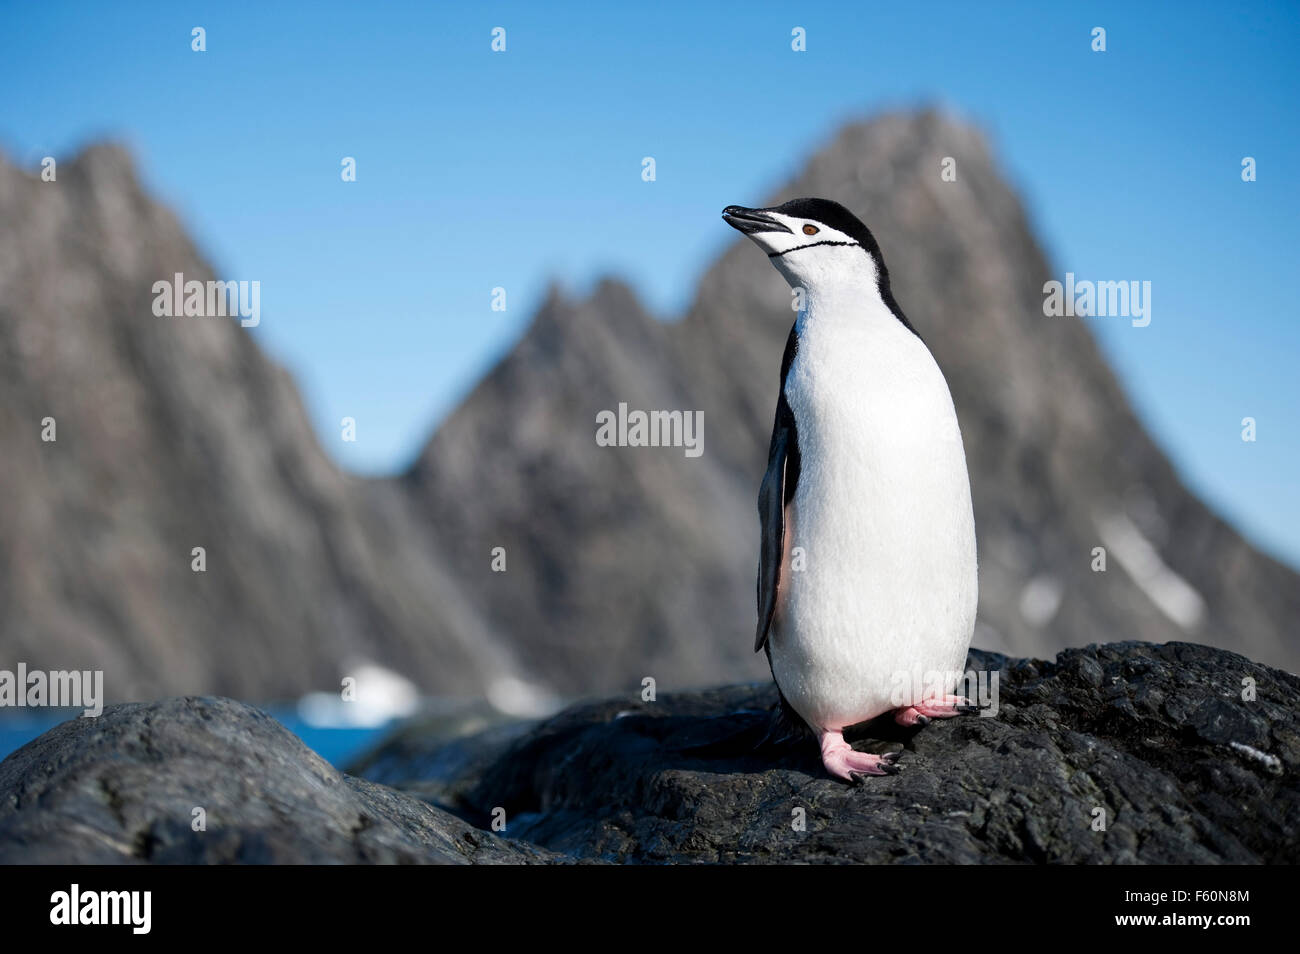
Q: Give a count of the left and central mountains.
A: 2